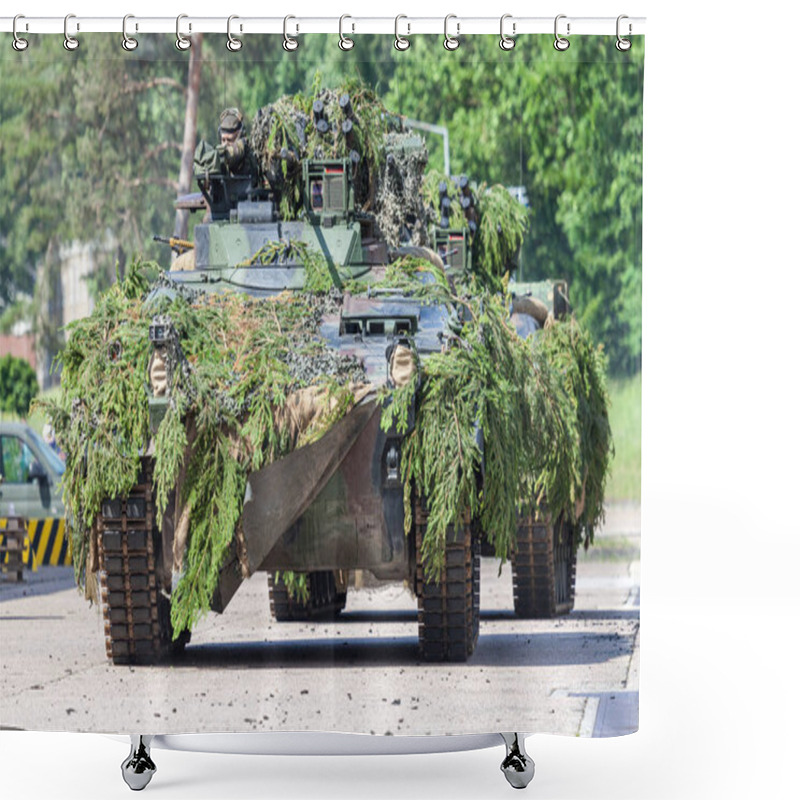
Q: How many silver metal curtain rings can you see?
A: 12